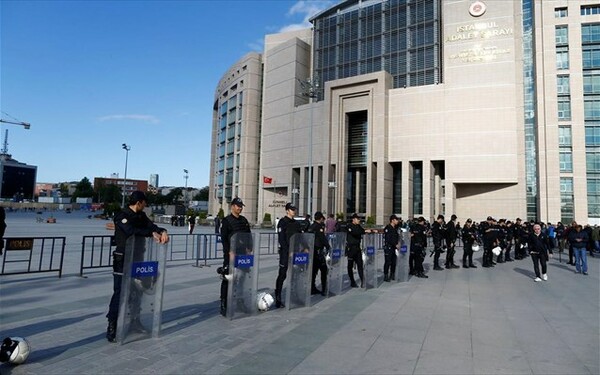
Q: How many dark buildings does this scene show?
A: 1